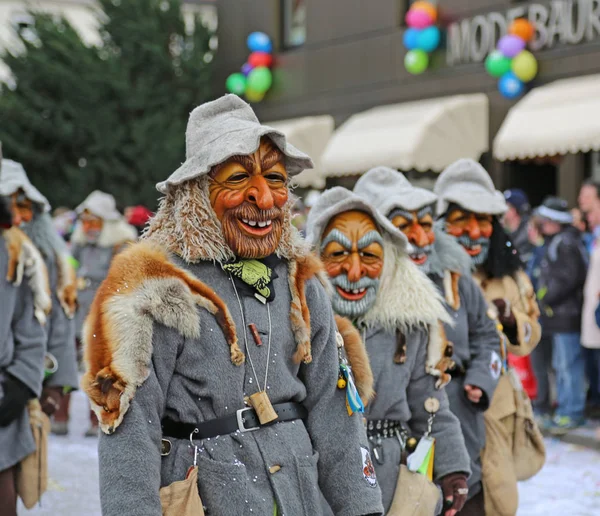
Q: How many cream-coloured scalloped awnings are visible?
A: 3